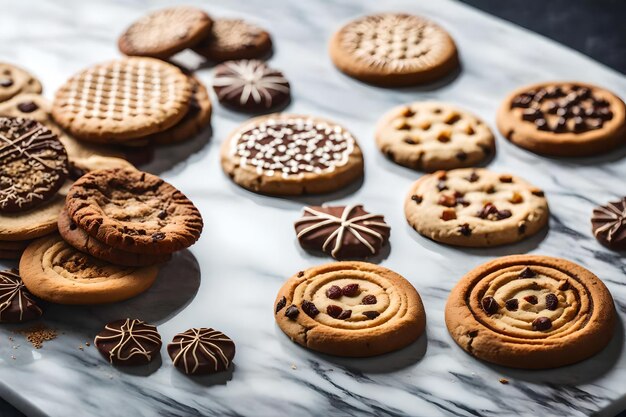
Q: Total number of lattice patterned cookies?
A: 1